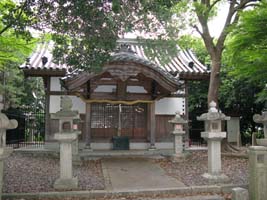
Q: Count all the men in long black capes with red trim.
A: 0